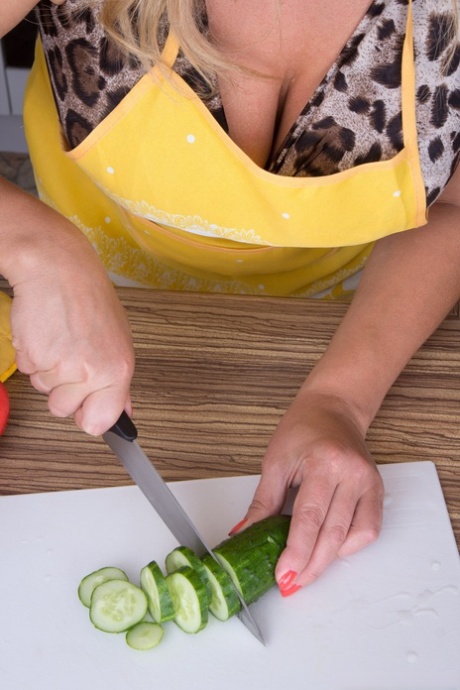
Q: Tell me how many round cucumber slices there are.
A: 7